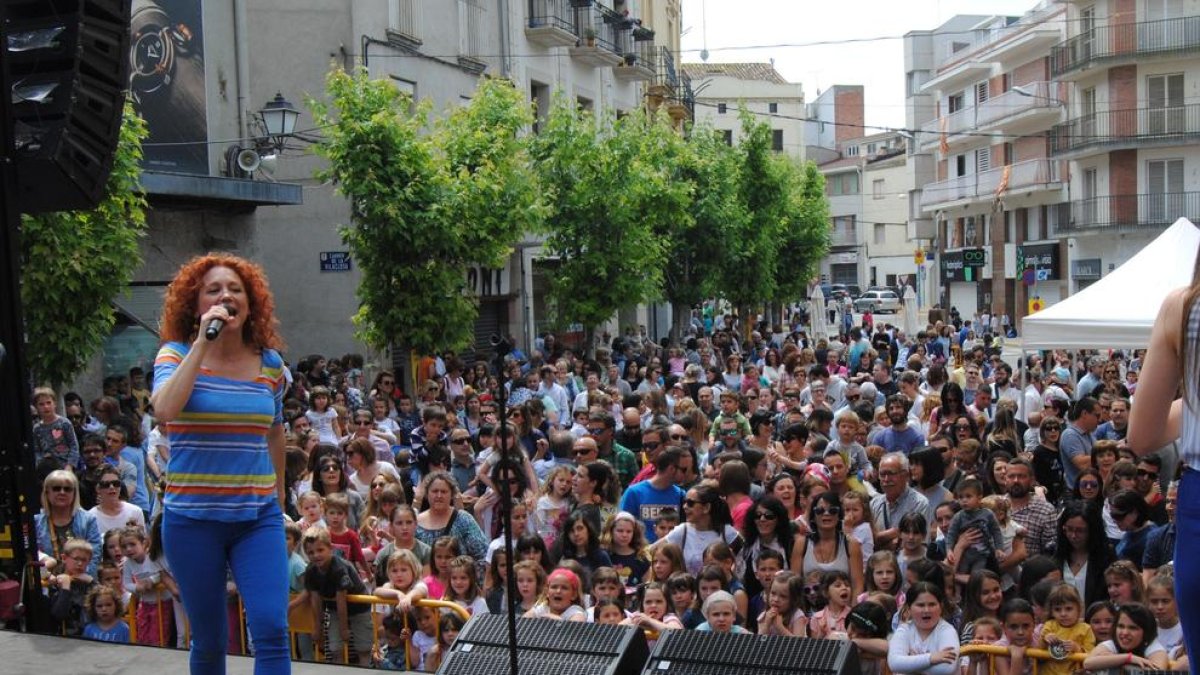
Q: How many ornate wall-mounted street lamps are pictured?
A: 1